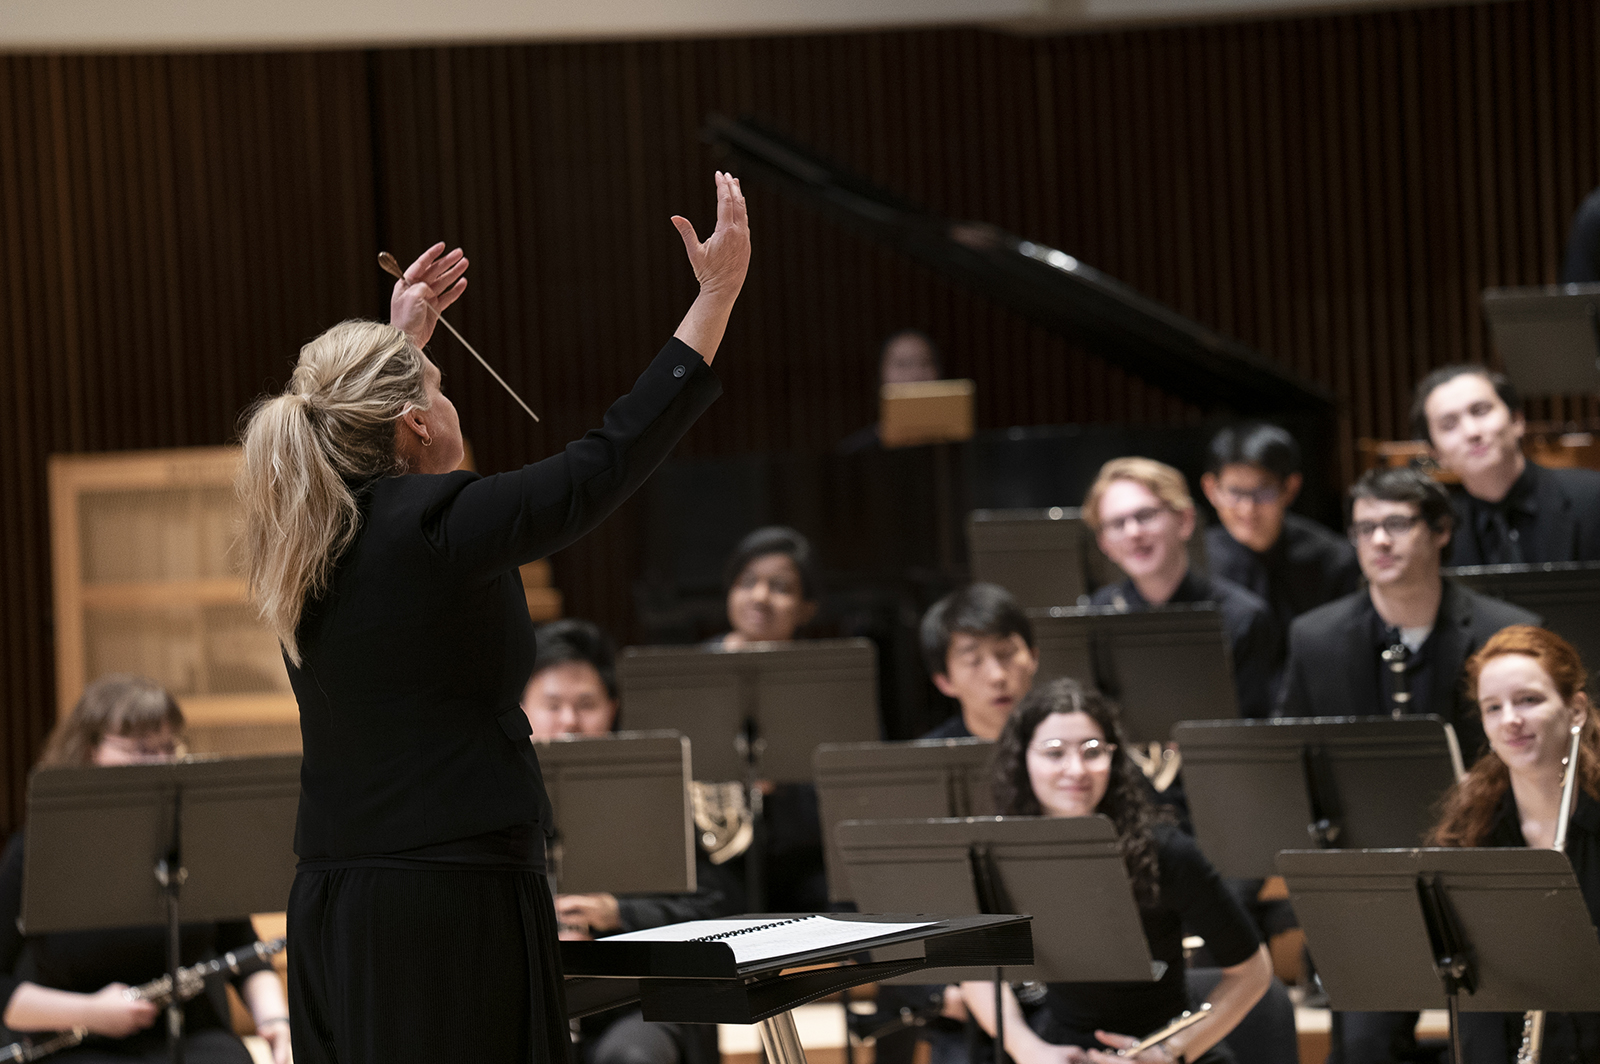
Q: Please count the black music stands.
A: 12